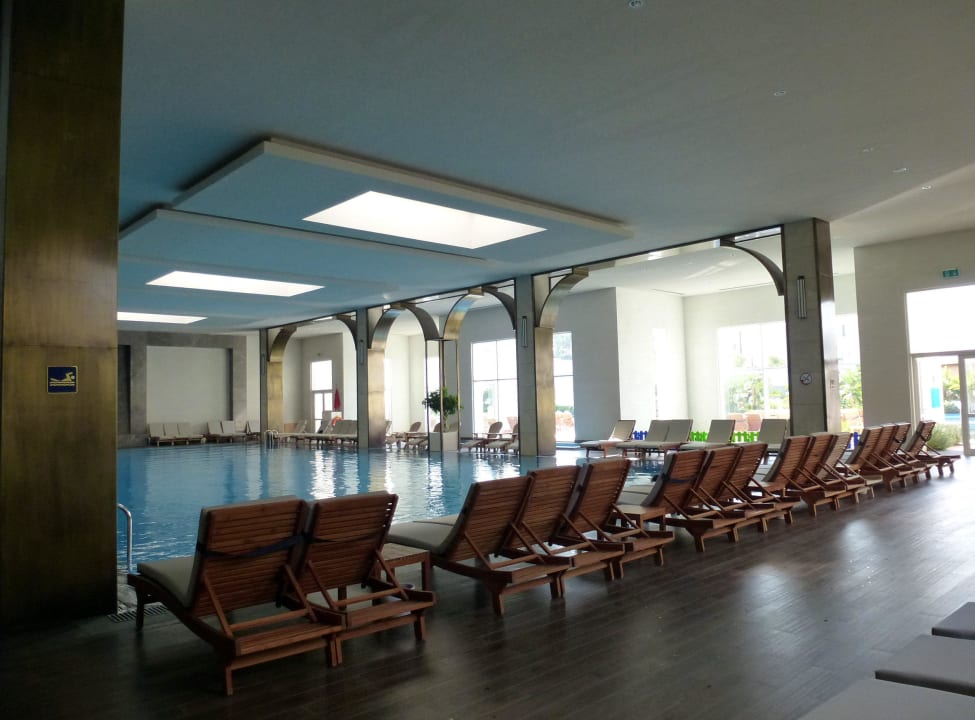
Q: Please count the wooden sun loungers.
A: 15